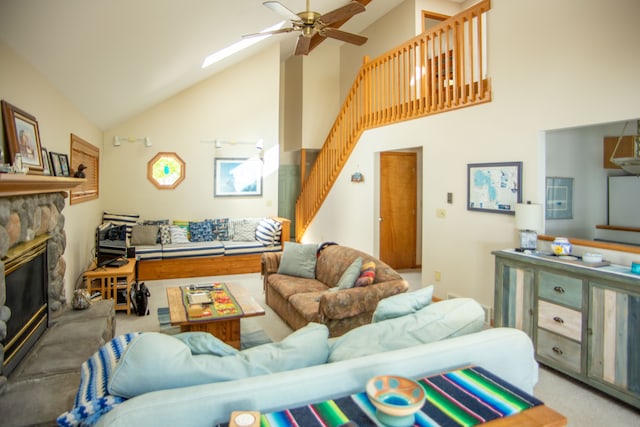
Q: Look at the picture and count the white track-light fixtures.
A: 4